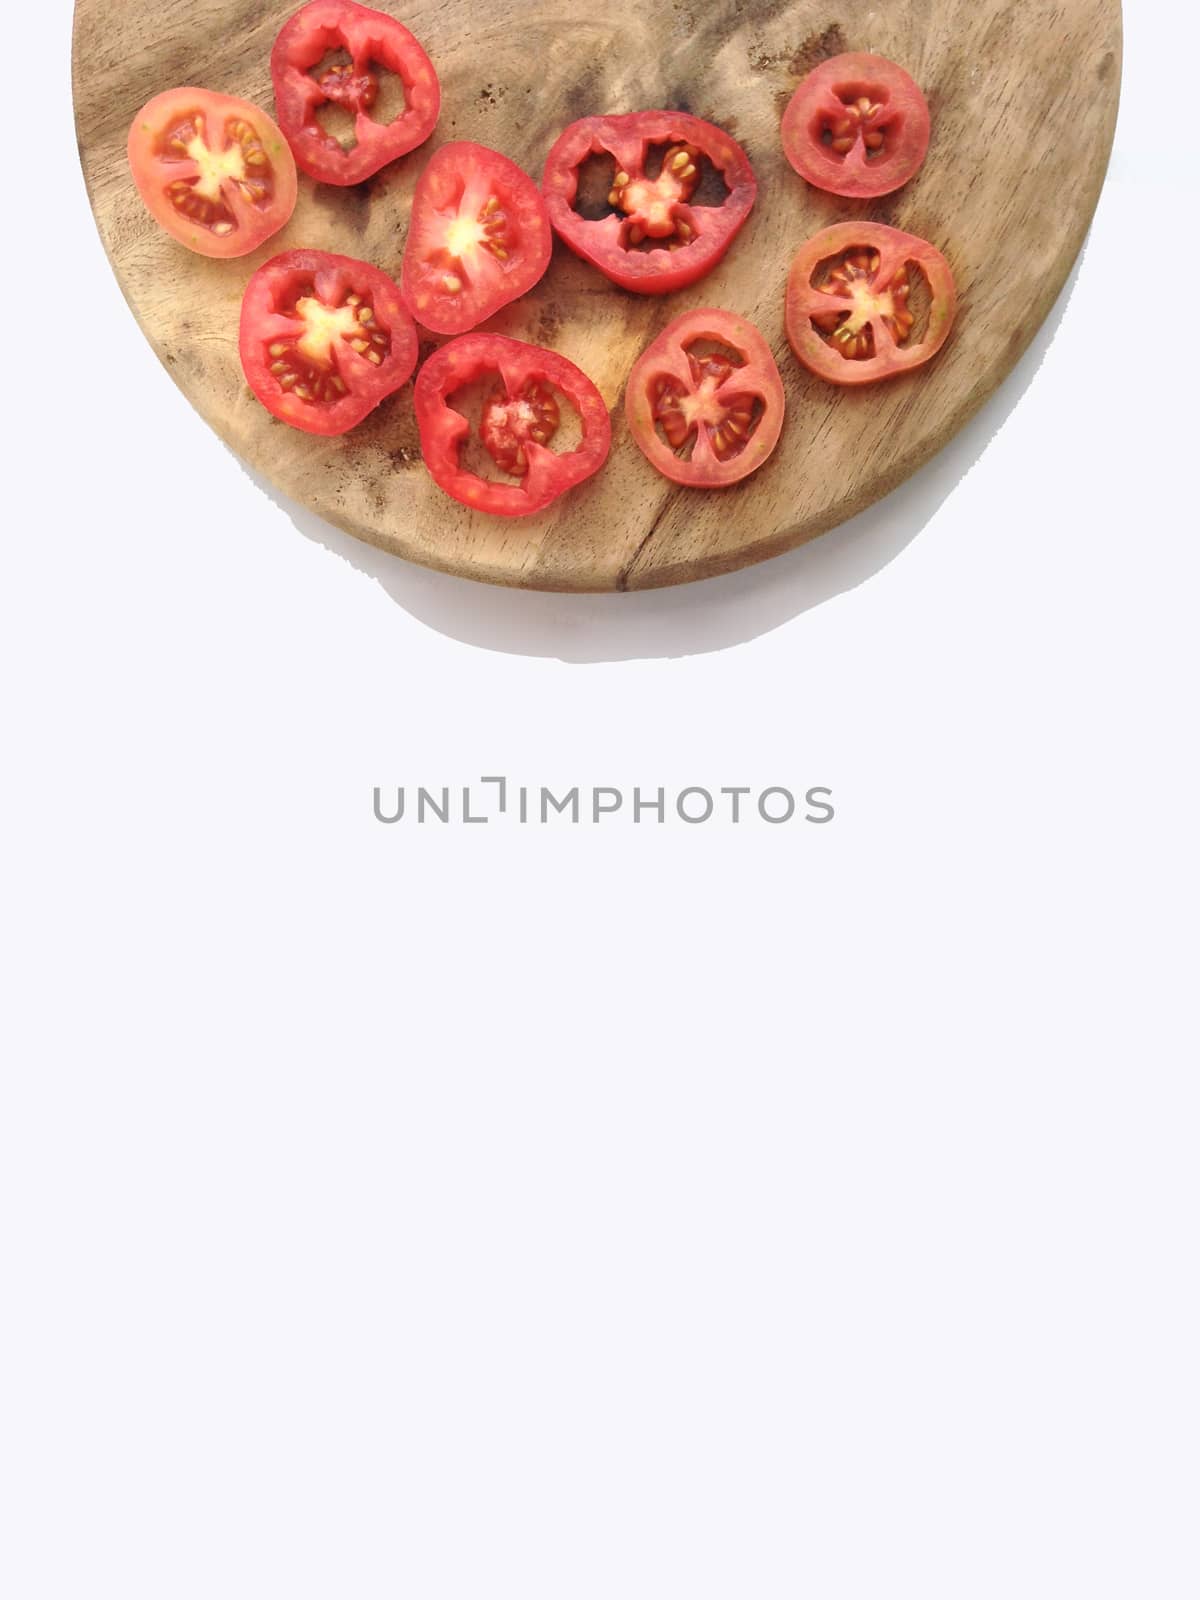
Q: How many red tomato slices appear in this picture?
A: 9